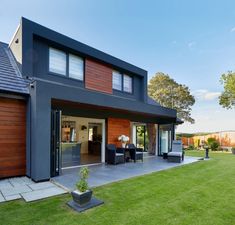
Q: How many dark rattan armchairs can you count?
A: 2